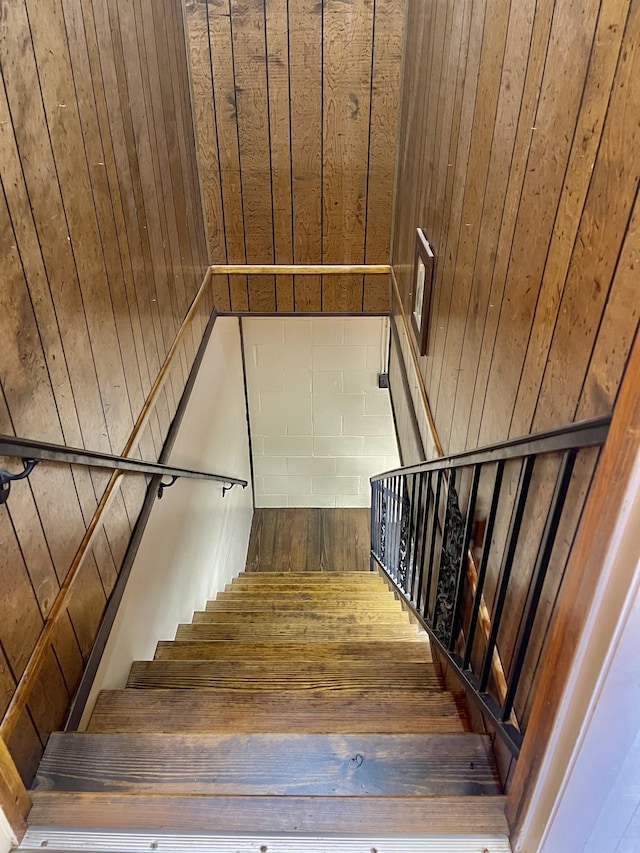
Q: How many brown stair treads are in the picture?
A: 12